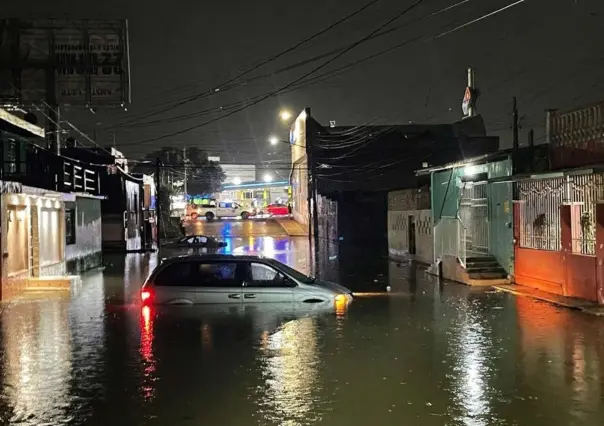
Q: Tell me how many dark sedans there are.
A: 1